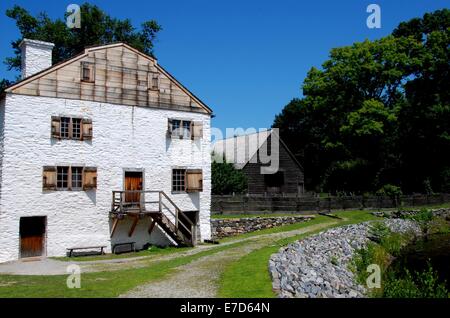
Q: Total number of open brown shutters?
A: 7